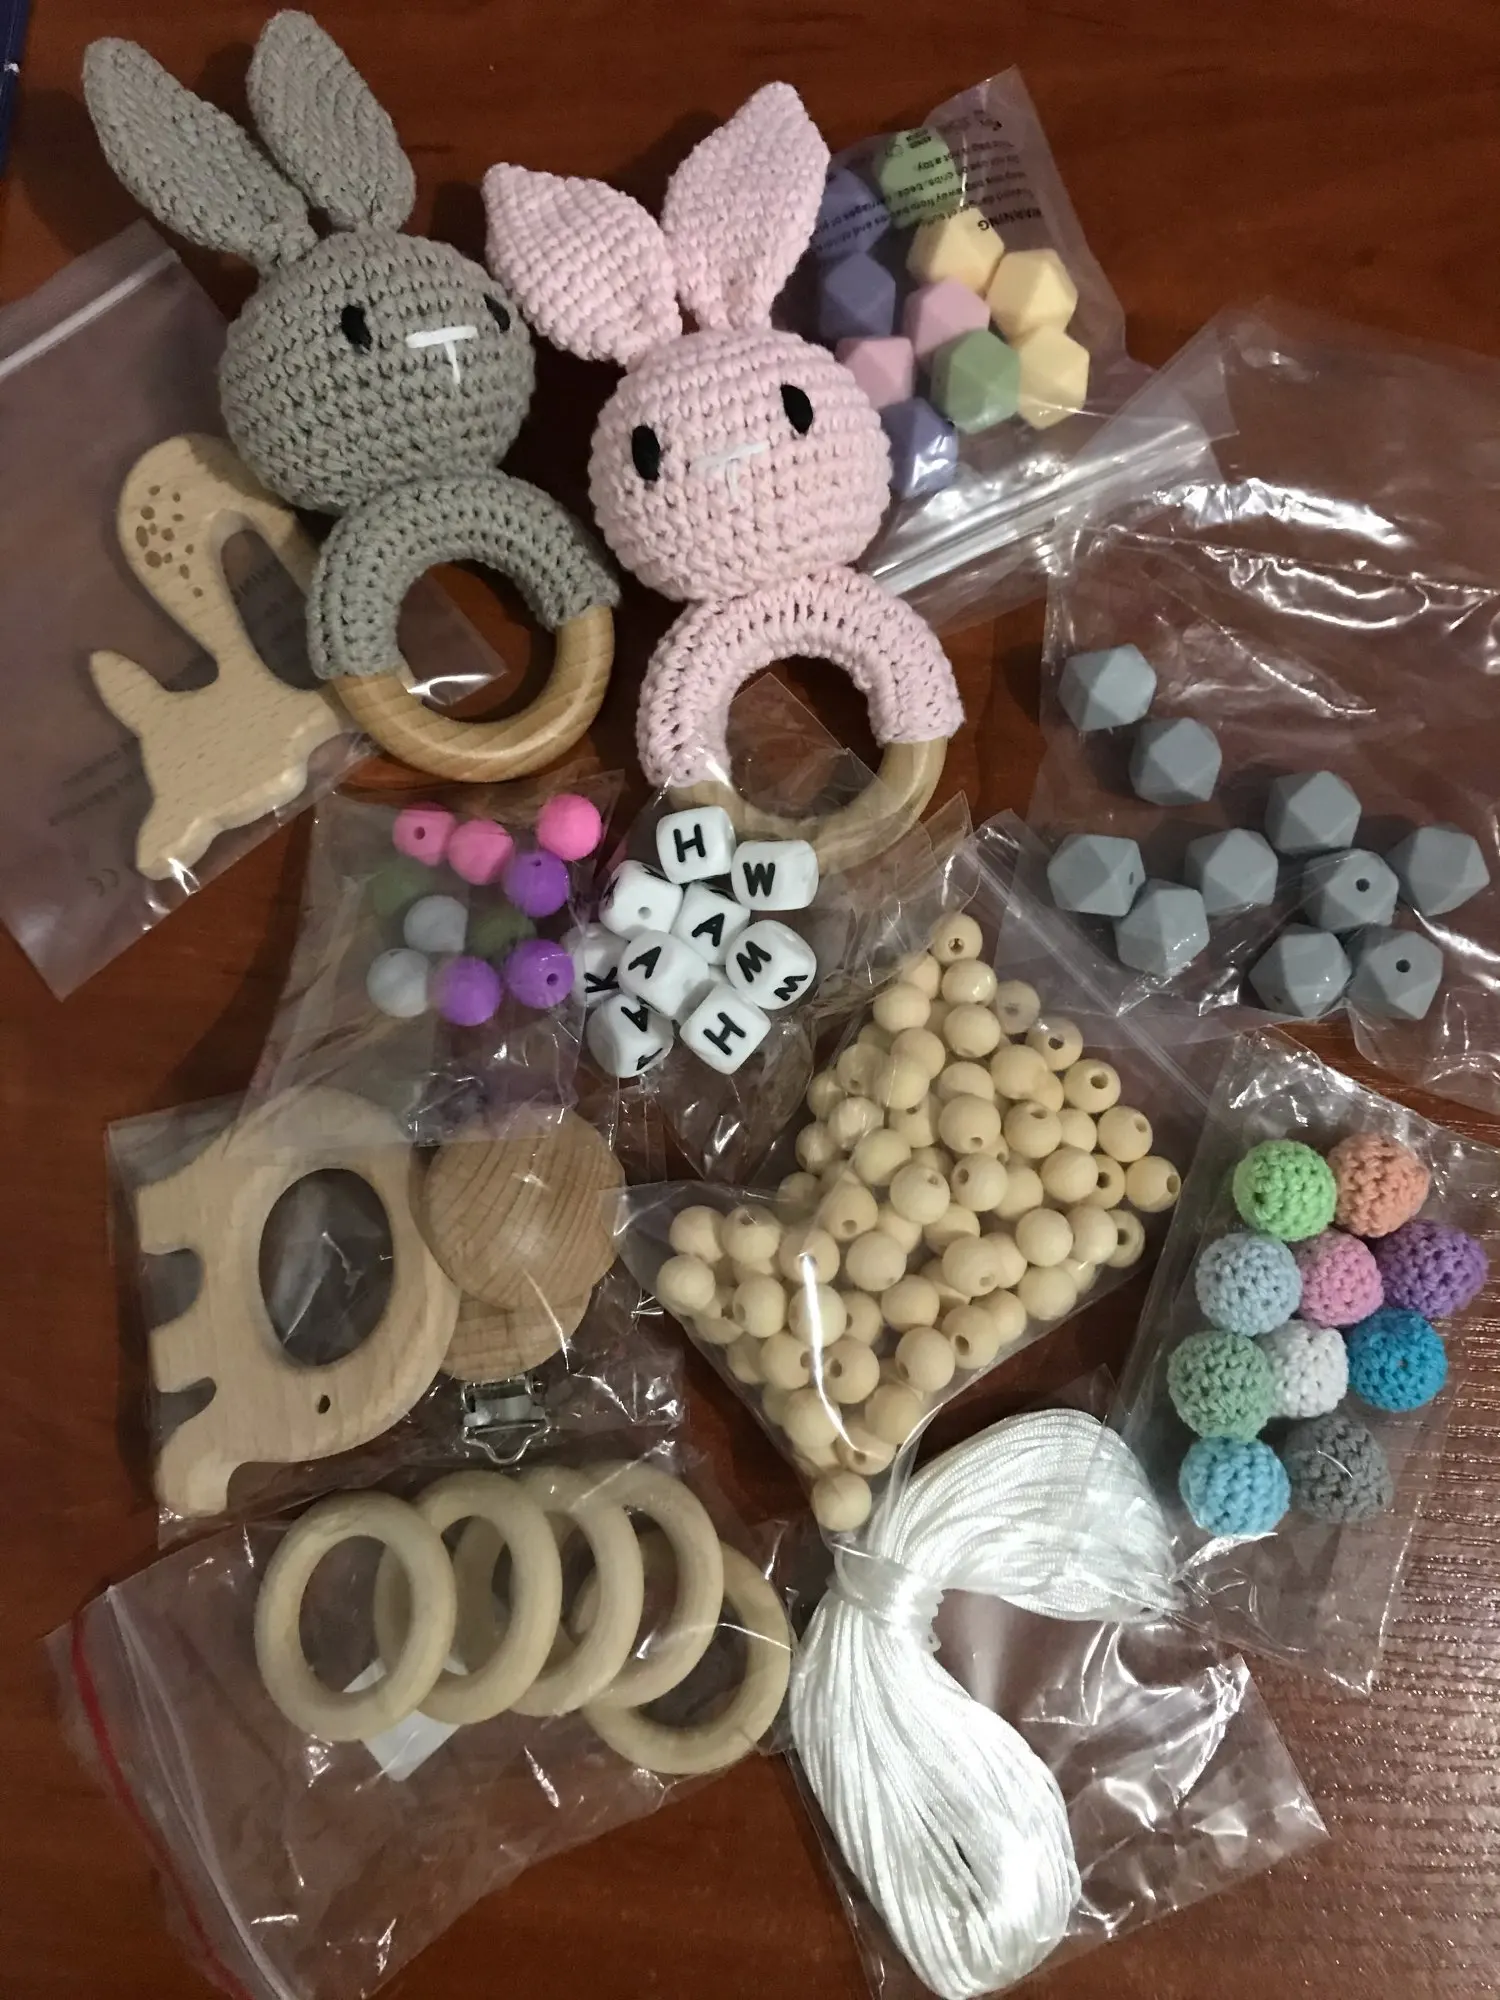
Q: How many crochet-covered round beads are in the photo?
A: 10